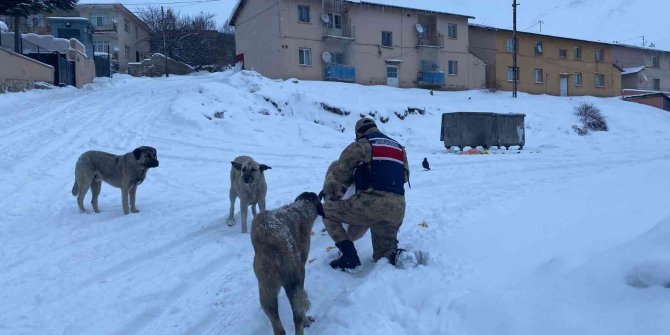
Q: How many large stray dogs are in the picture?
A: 3